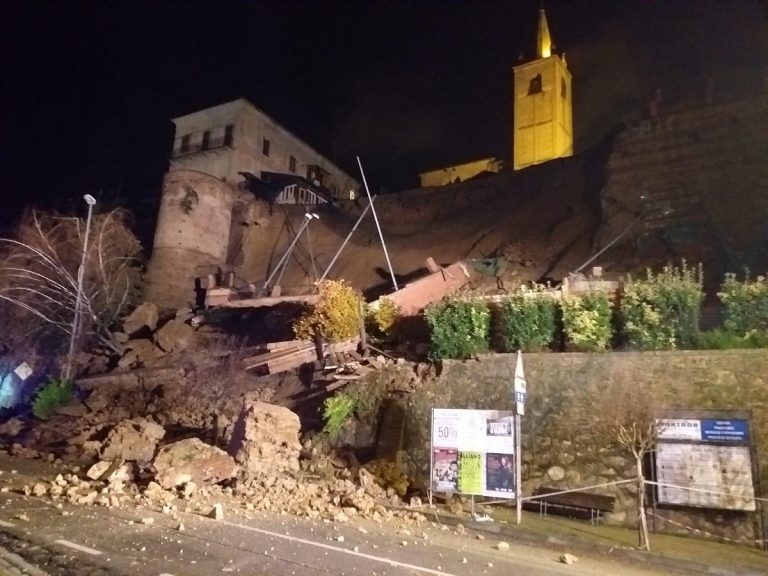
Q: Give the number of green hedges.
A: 5